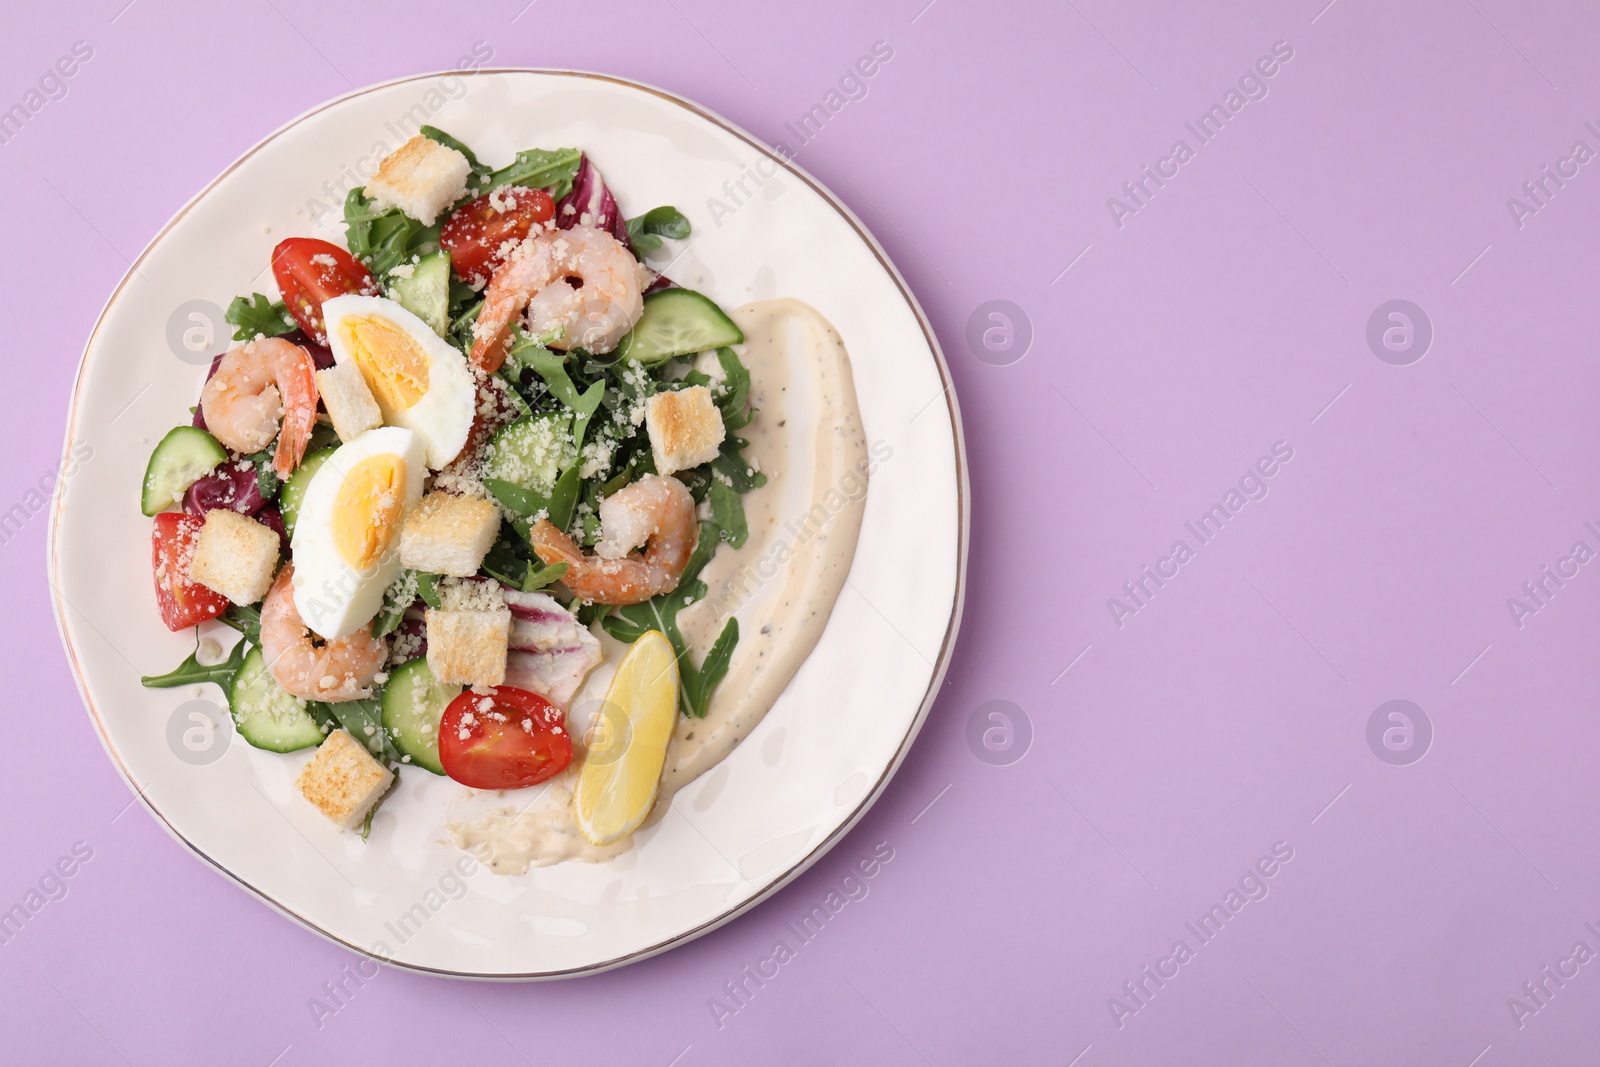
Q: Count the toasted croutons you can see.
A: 7